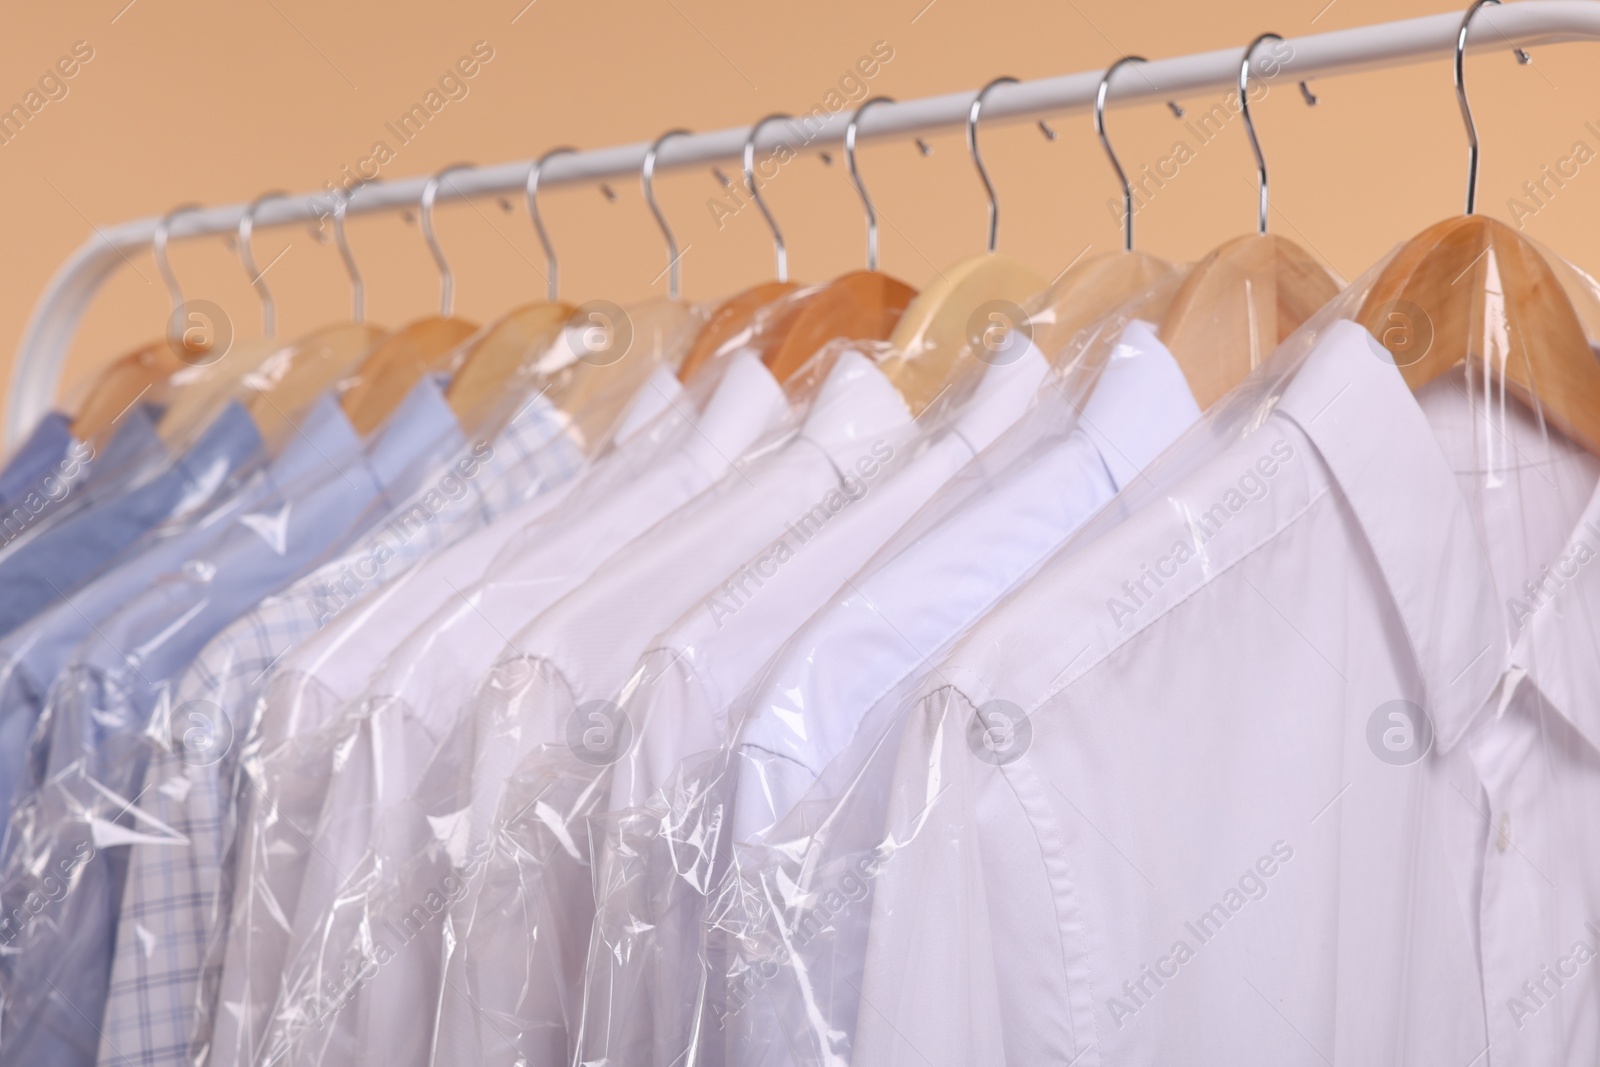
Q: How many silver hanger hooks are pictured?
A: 12